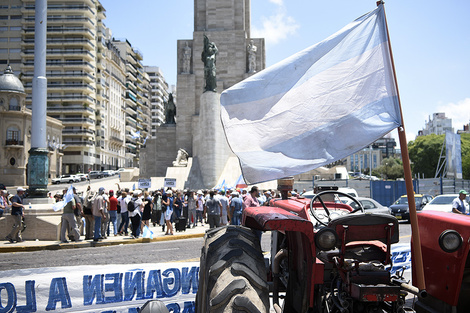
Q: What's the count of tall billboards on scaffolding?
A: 1